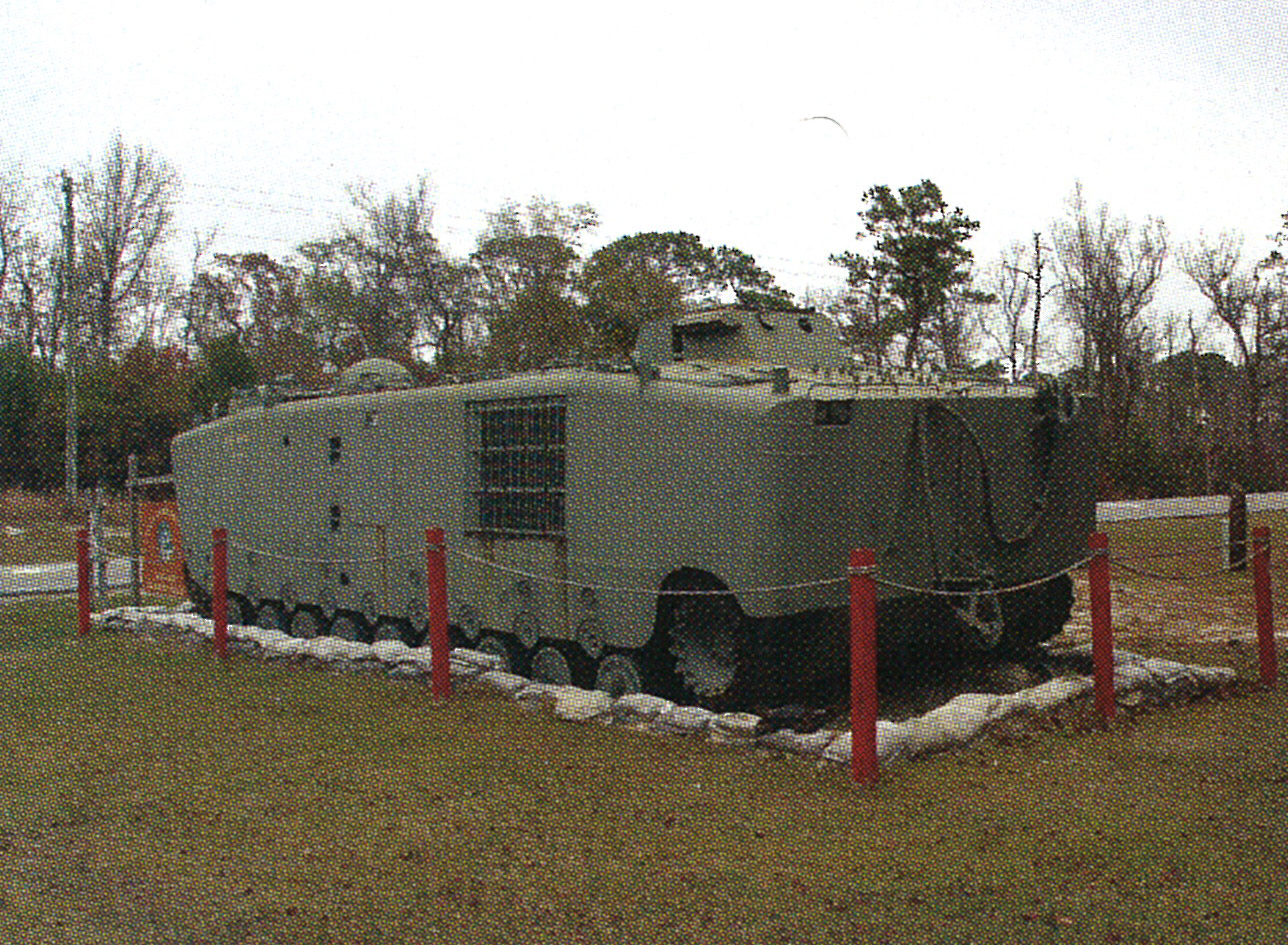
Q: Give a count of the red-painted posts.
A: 6